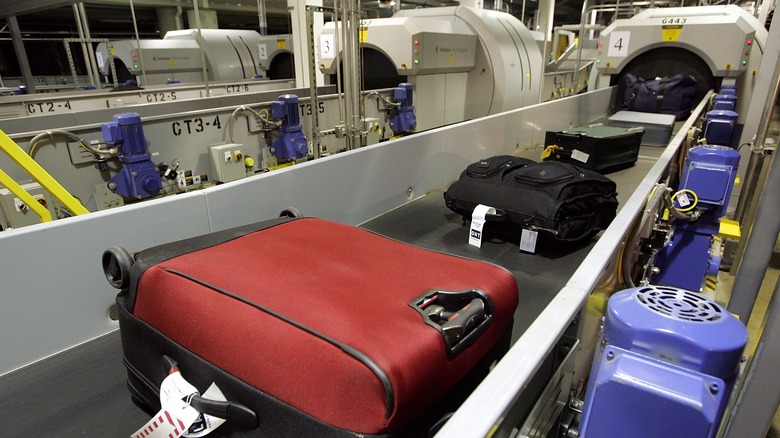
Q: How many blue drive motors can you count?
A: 8